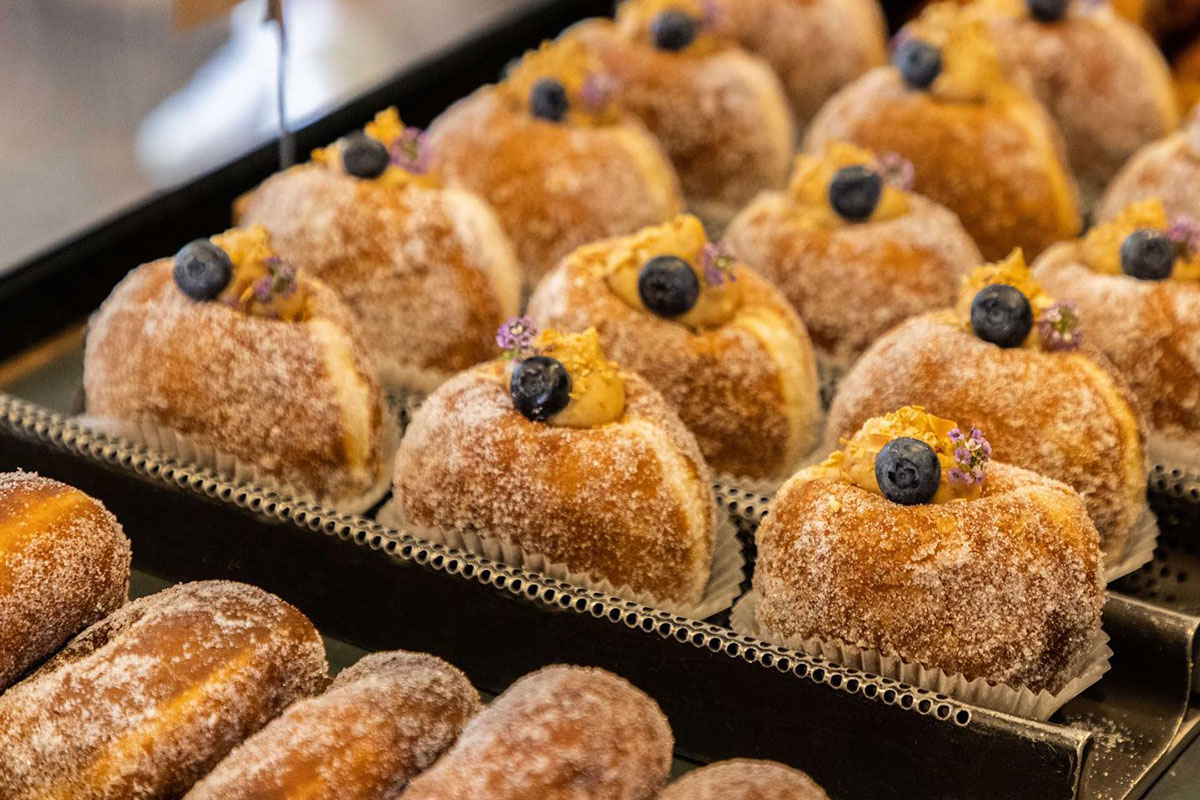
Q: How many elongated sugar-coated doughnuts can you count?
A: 5